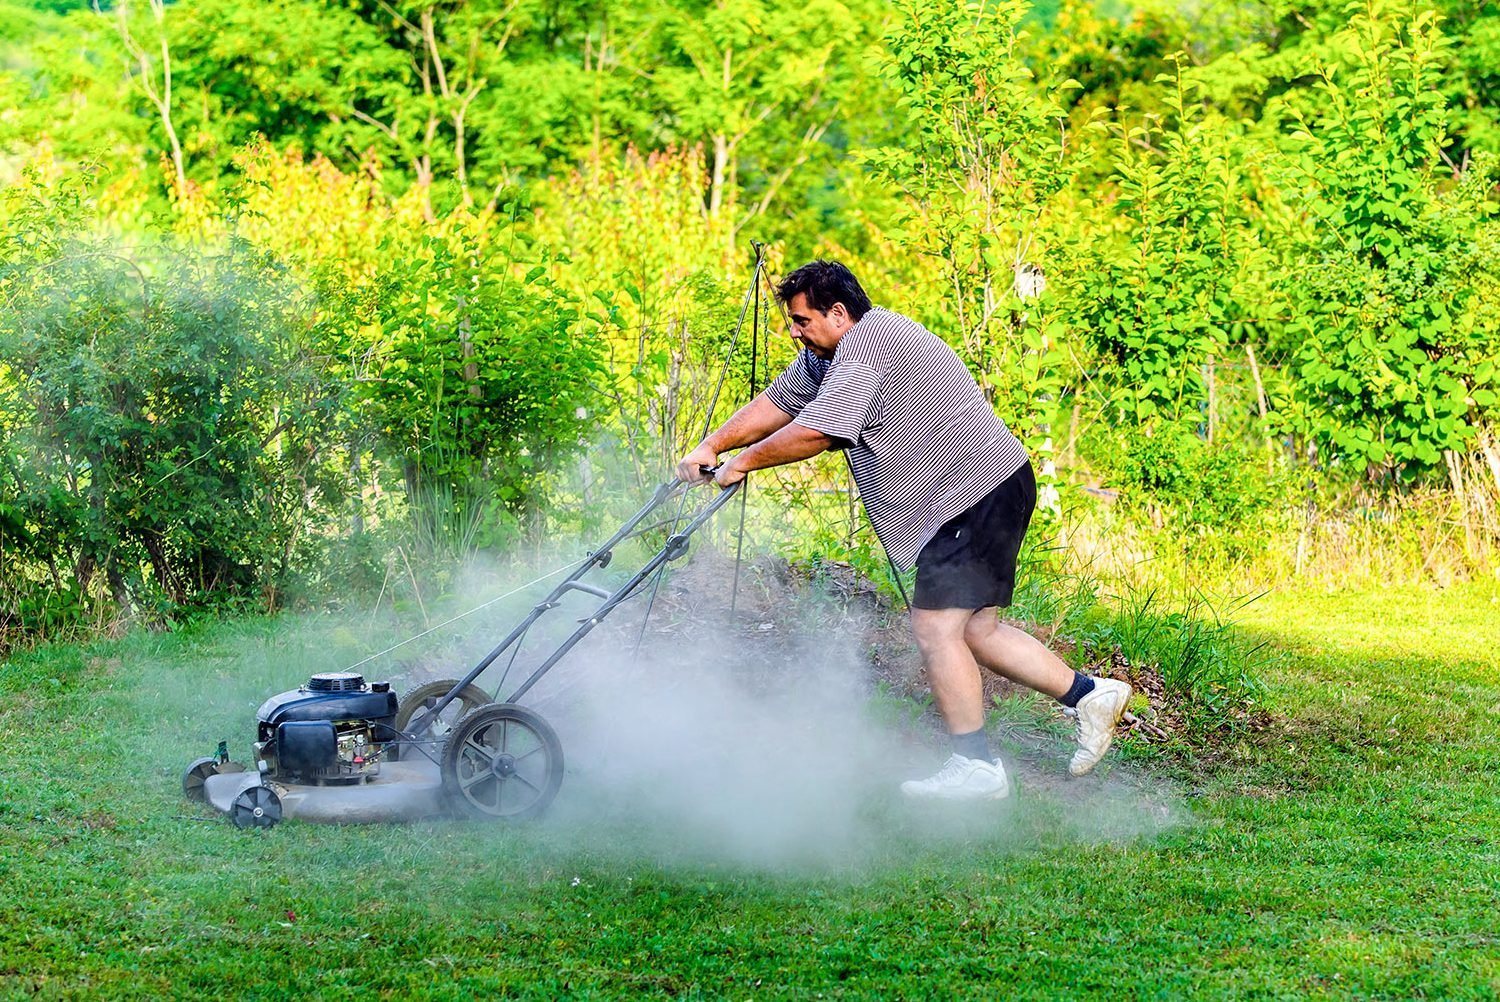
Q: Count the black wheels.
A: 4